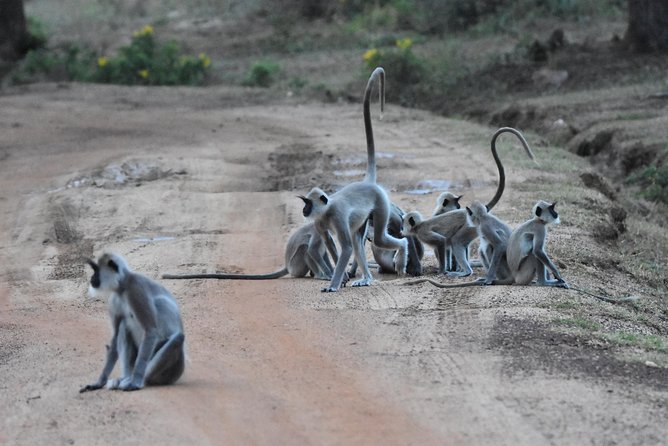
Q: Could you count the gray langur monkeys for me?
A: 8